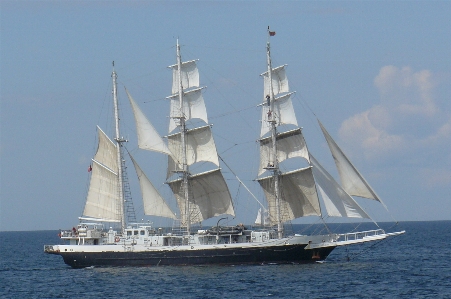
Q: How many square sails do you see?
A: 8